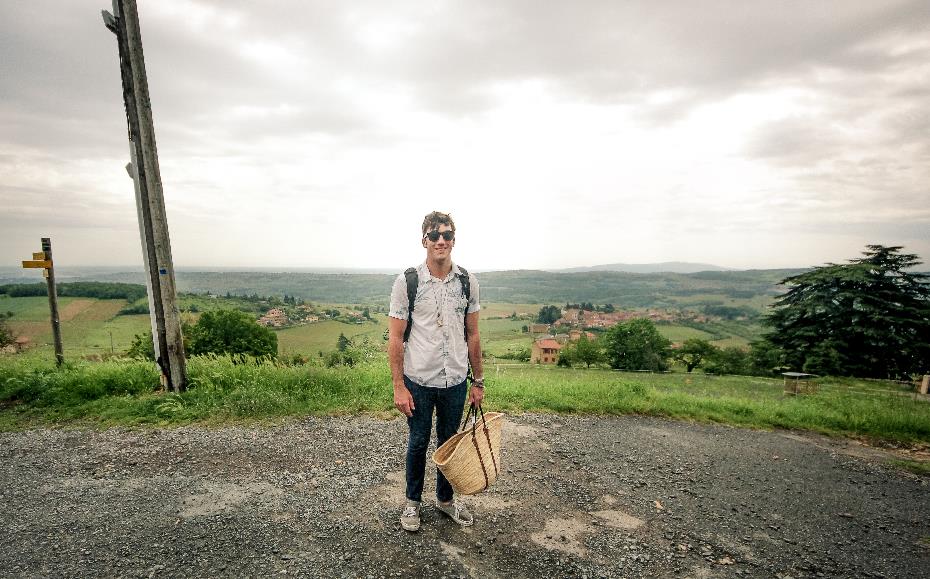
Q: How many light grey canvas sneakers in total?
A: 2